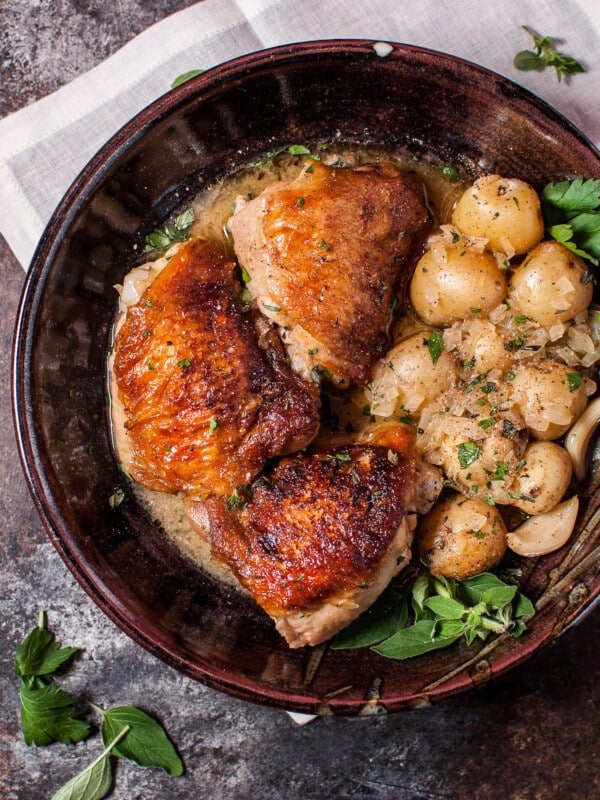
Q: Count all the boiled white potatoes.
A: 9